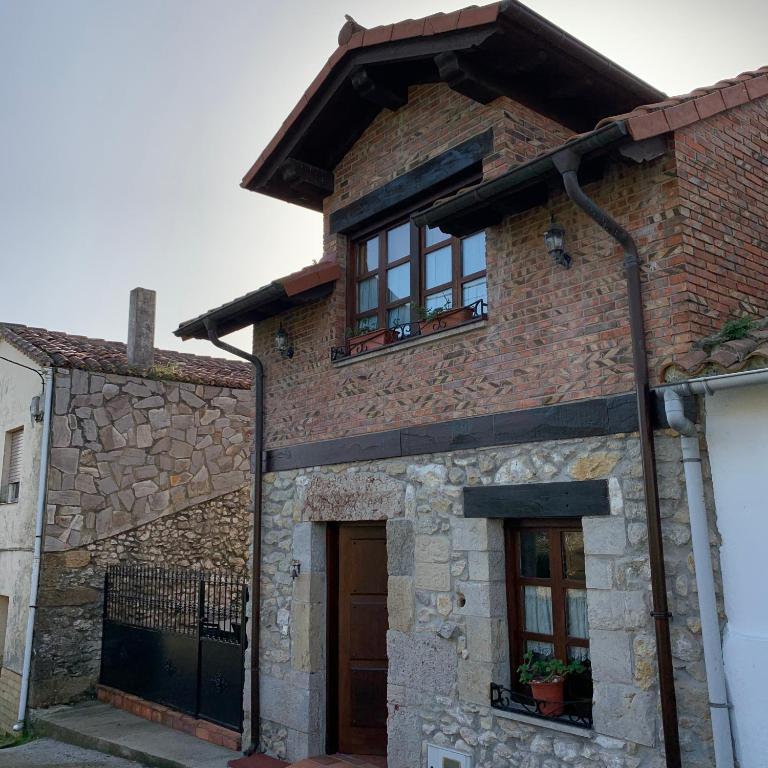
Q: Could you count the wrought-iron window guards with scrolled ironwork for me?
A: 2